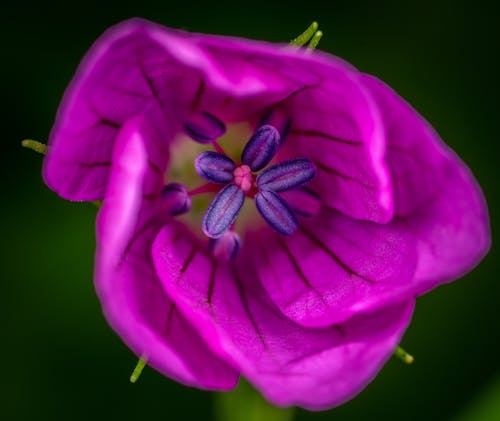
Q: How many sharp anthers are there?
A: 5